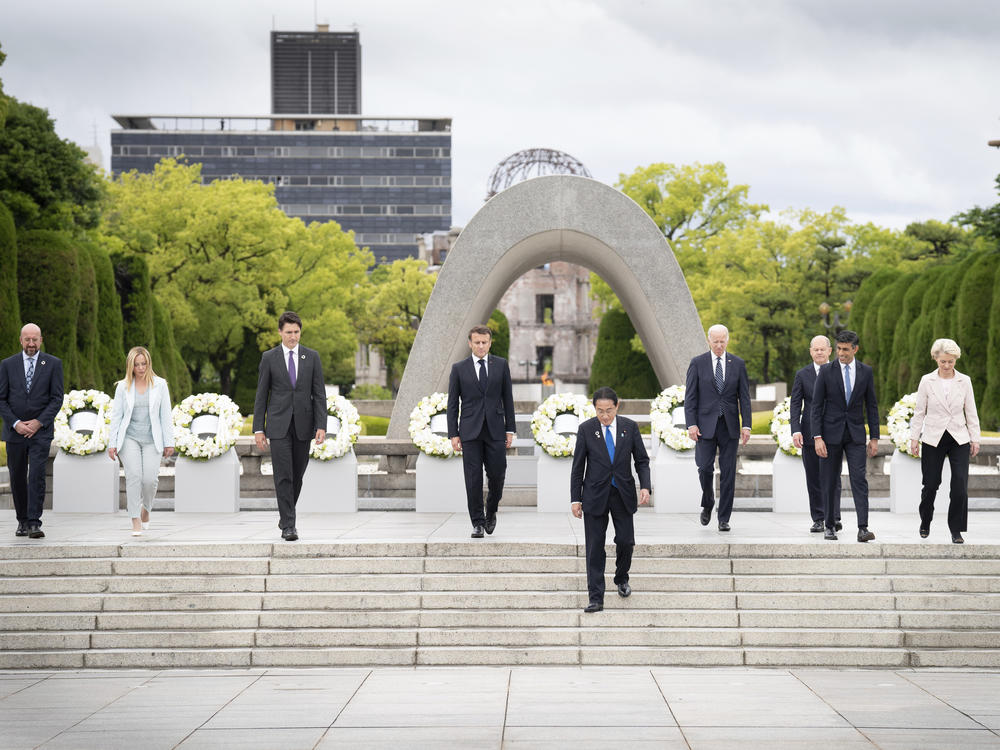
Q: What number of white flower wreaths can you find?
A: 8